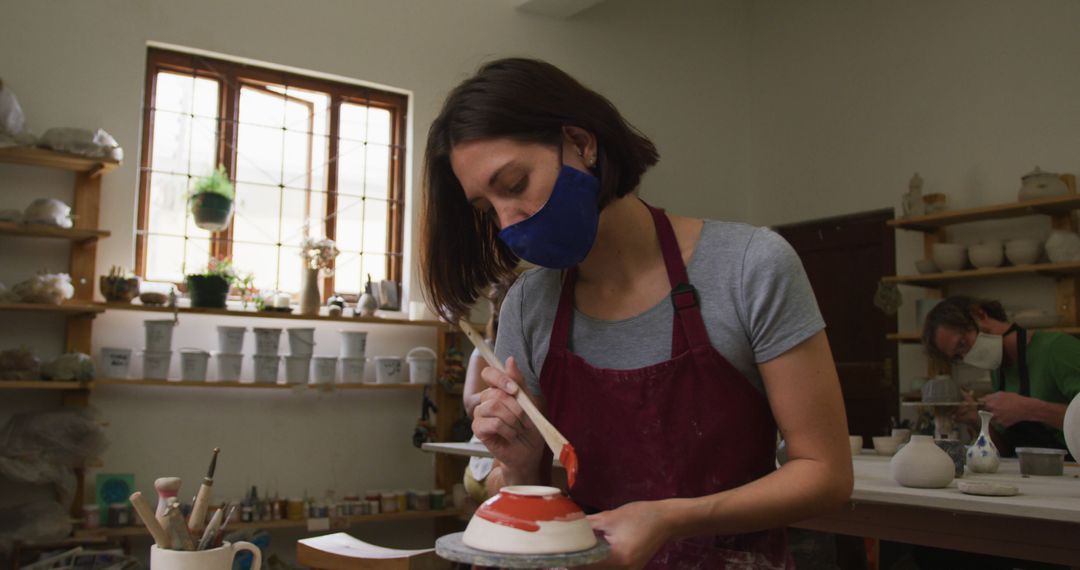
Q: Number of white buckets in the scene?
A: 15